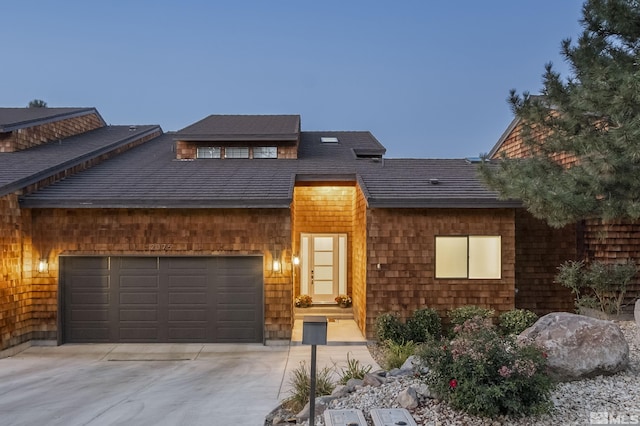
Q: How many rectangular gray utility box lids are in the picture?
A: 2